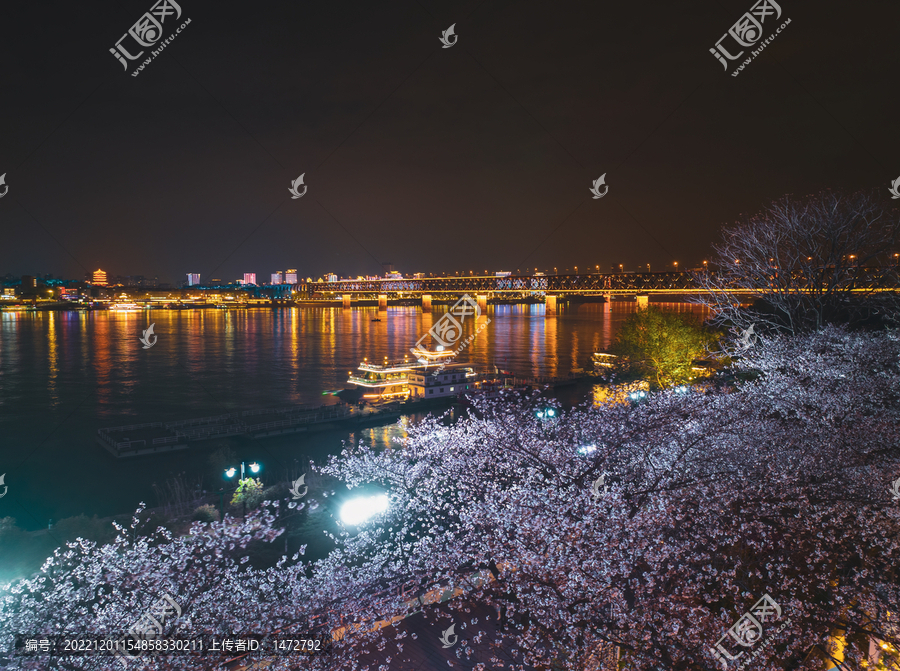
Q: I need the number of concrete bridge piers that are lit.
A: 6